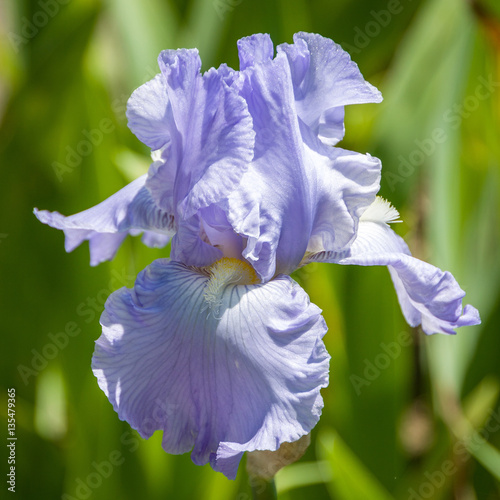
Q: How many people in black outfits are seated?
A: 0